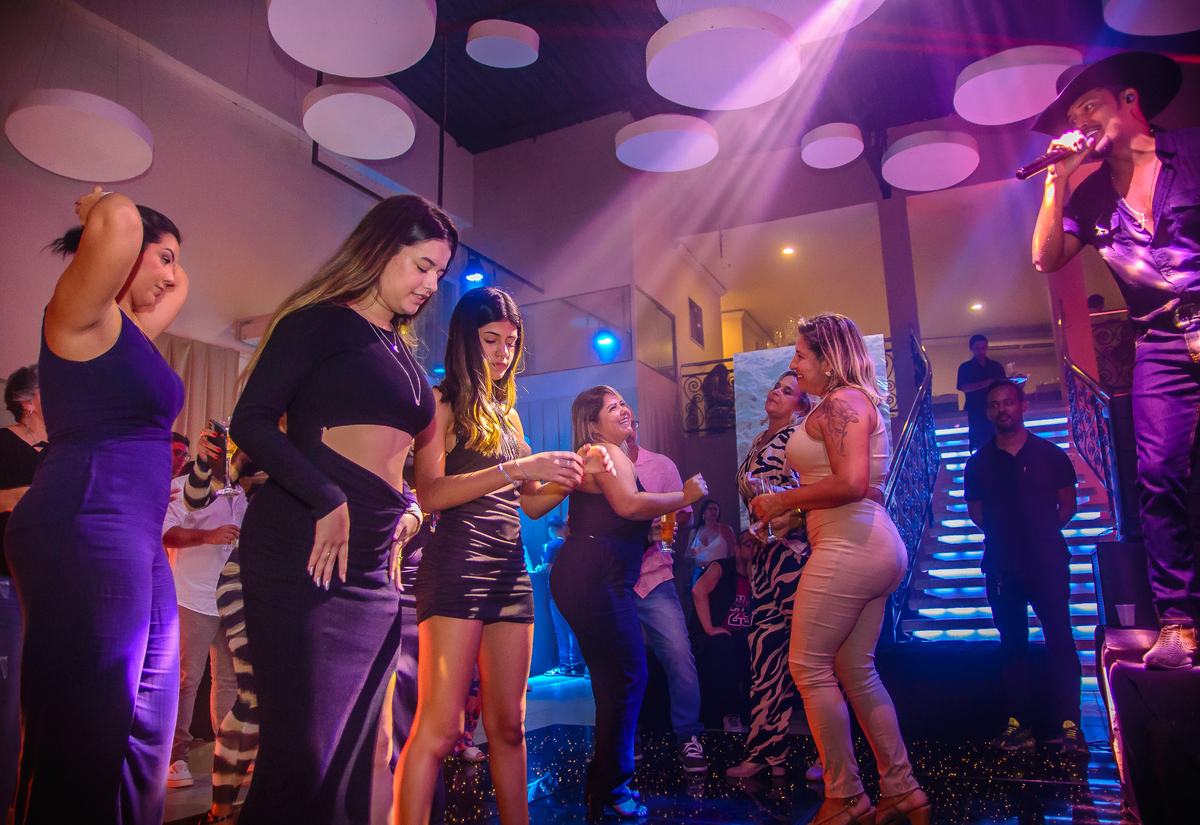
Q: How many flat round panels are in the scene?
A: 11